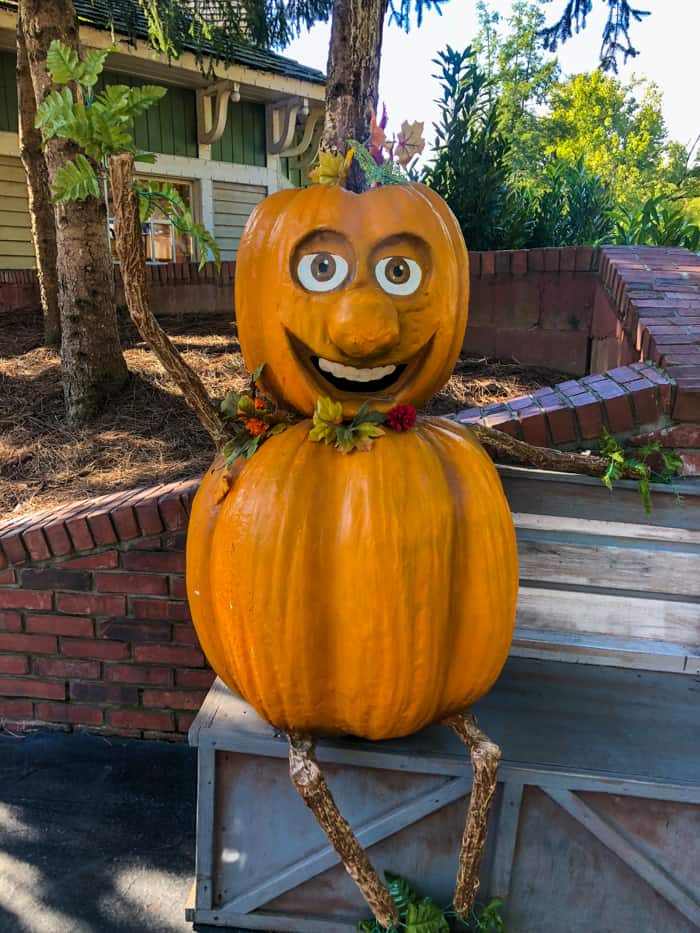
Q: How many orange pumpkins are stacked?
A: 2